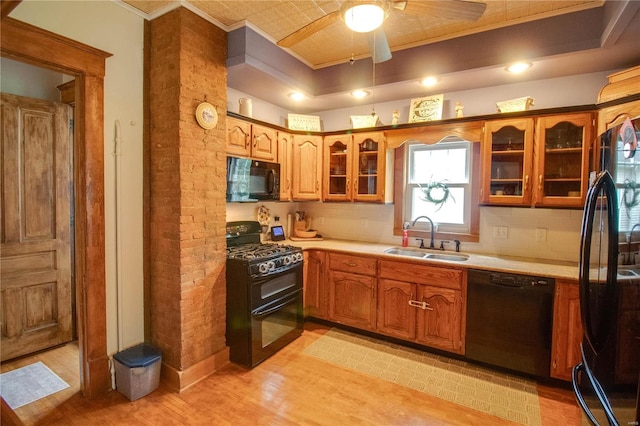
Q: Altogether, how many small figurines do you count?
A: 2